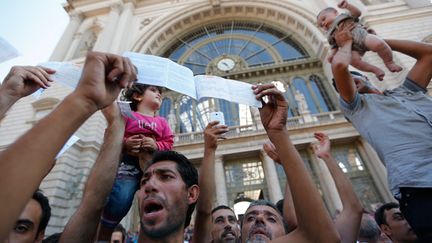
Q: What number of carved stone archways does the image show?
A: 1